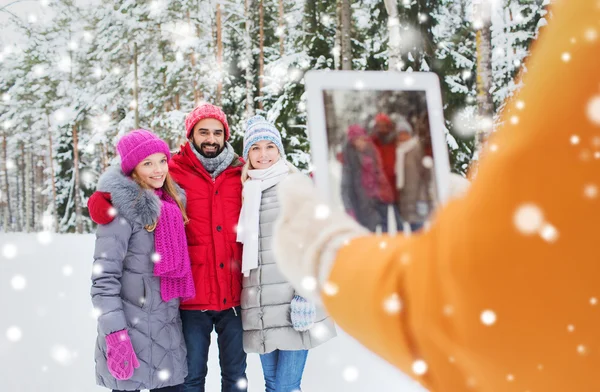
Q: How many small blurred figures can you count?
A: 3